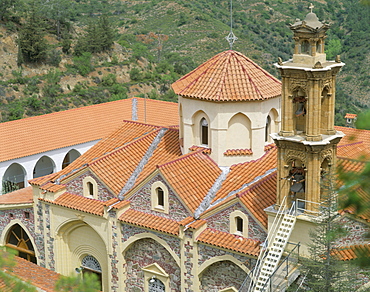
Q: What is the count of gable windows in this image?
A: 3